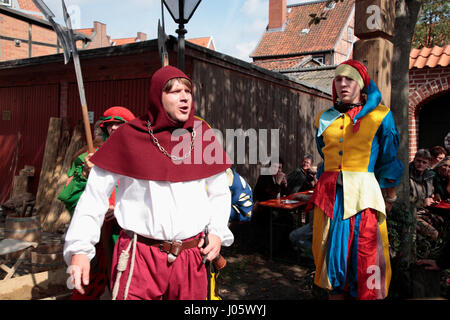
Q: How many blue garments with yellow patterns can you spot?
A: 1